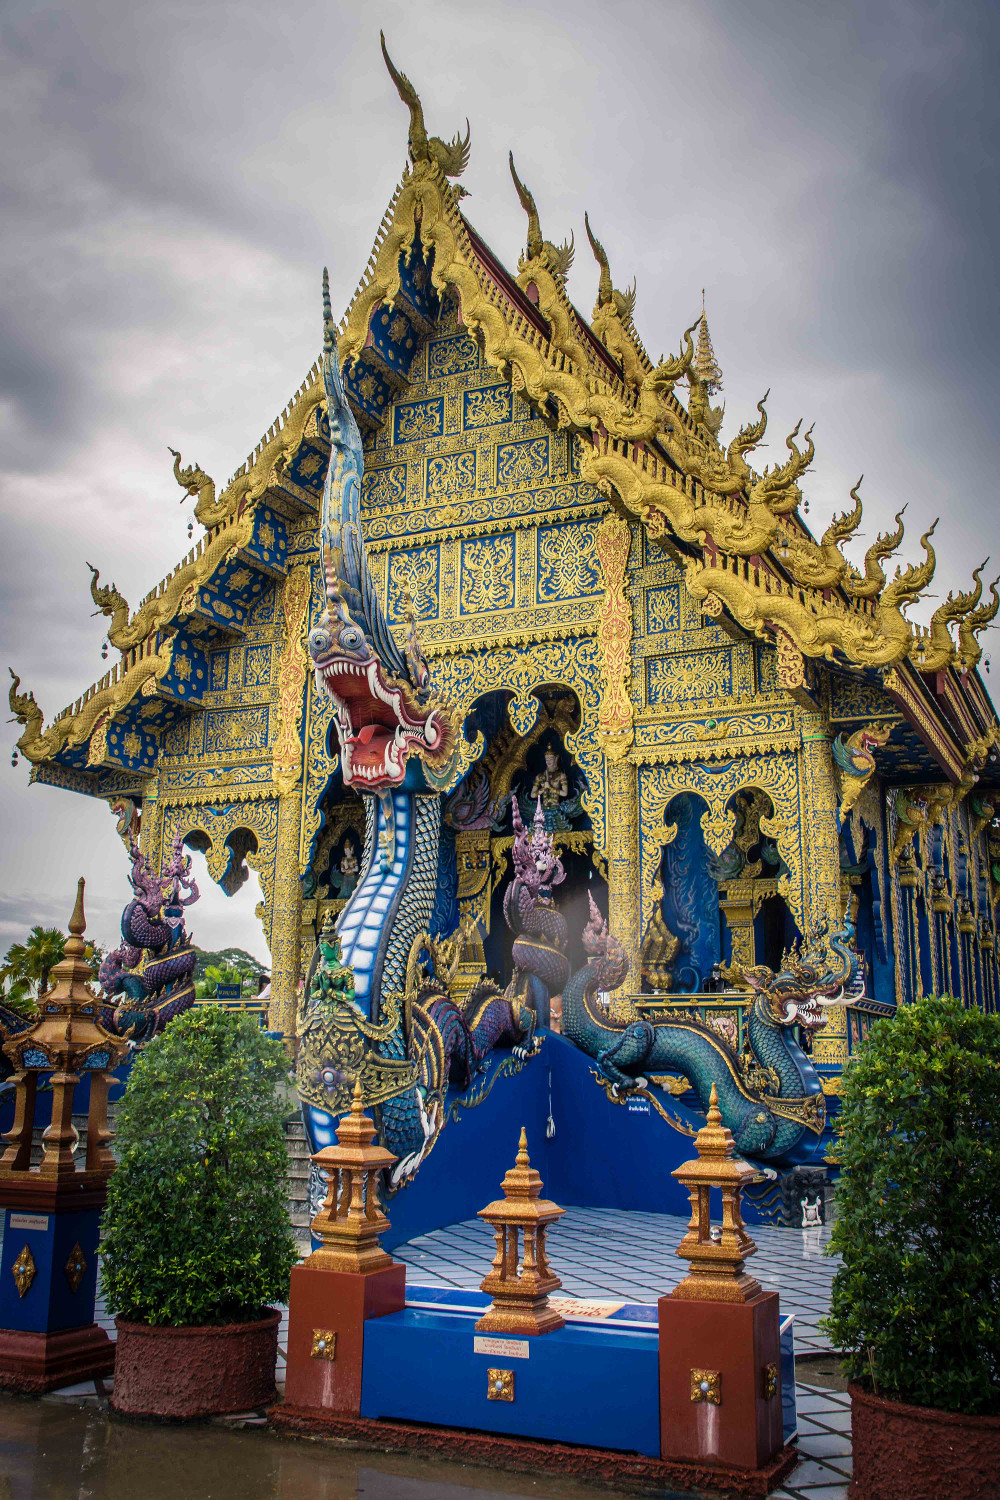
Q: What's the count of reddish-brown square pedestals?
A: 2